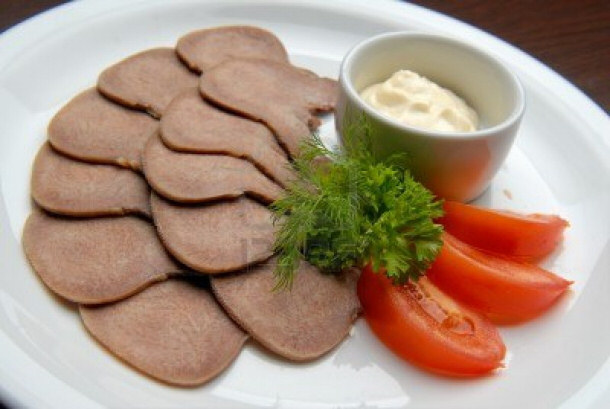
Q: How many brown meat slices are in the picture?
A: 11